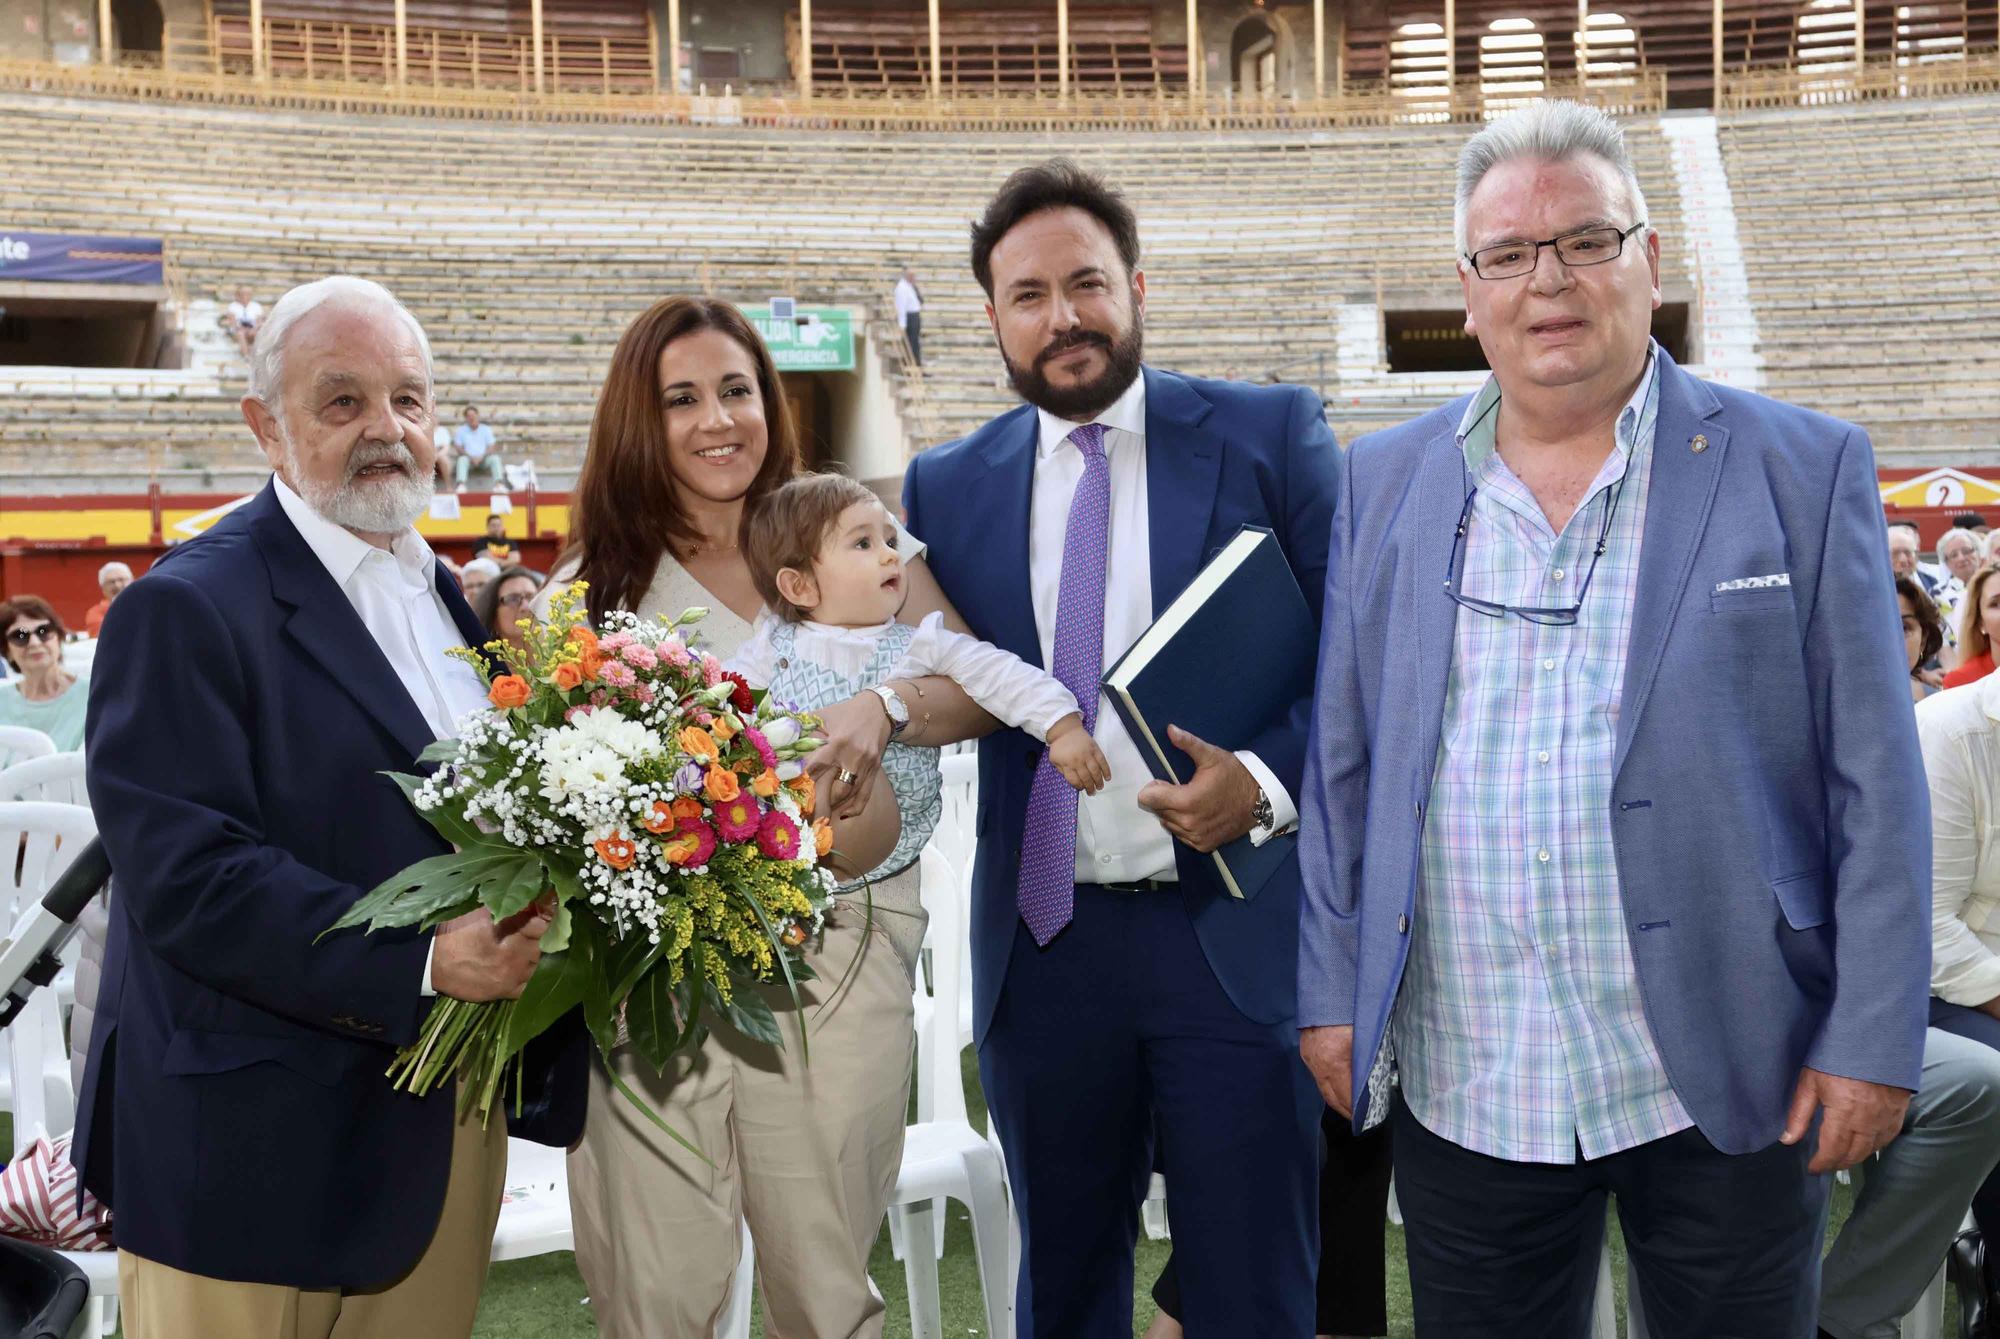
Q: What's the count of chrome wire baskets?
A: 0